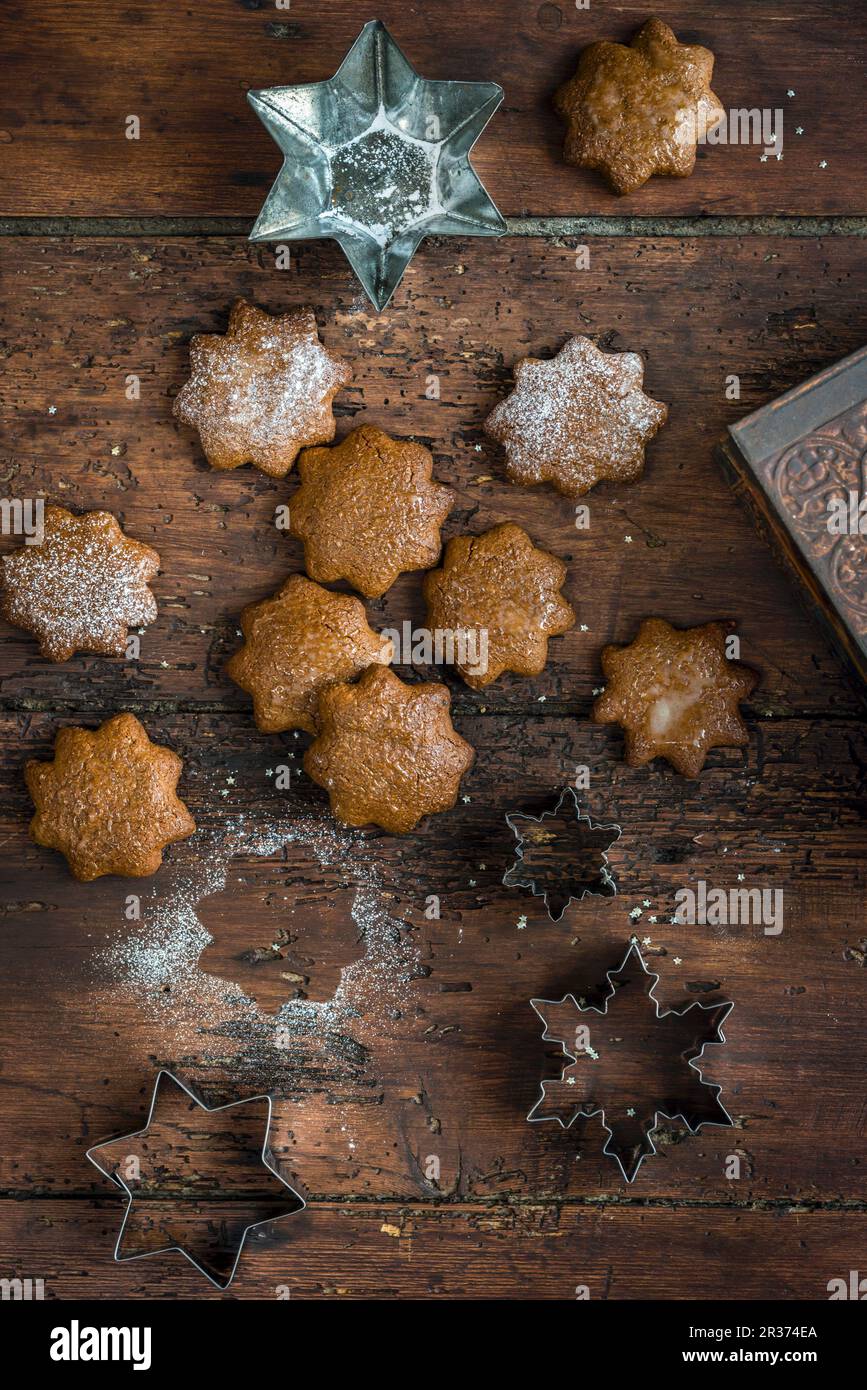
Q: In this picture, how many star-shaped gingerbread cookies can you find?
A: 10